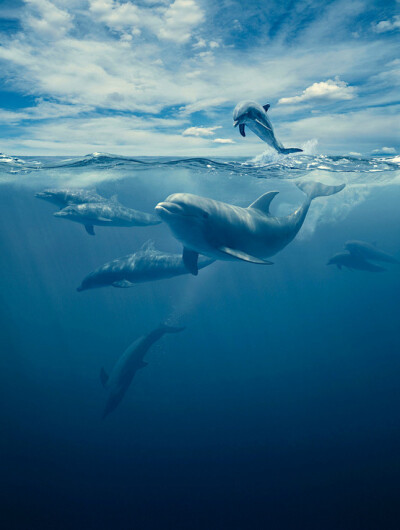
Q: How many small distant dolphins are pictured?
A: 2